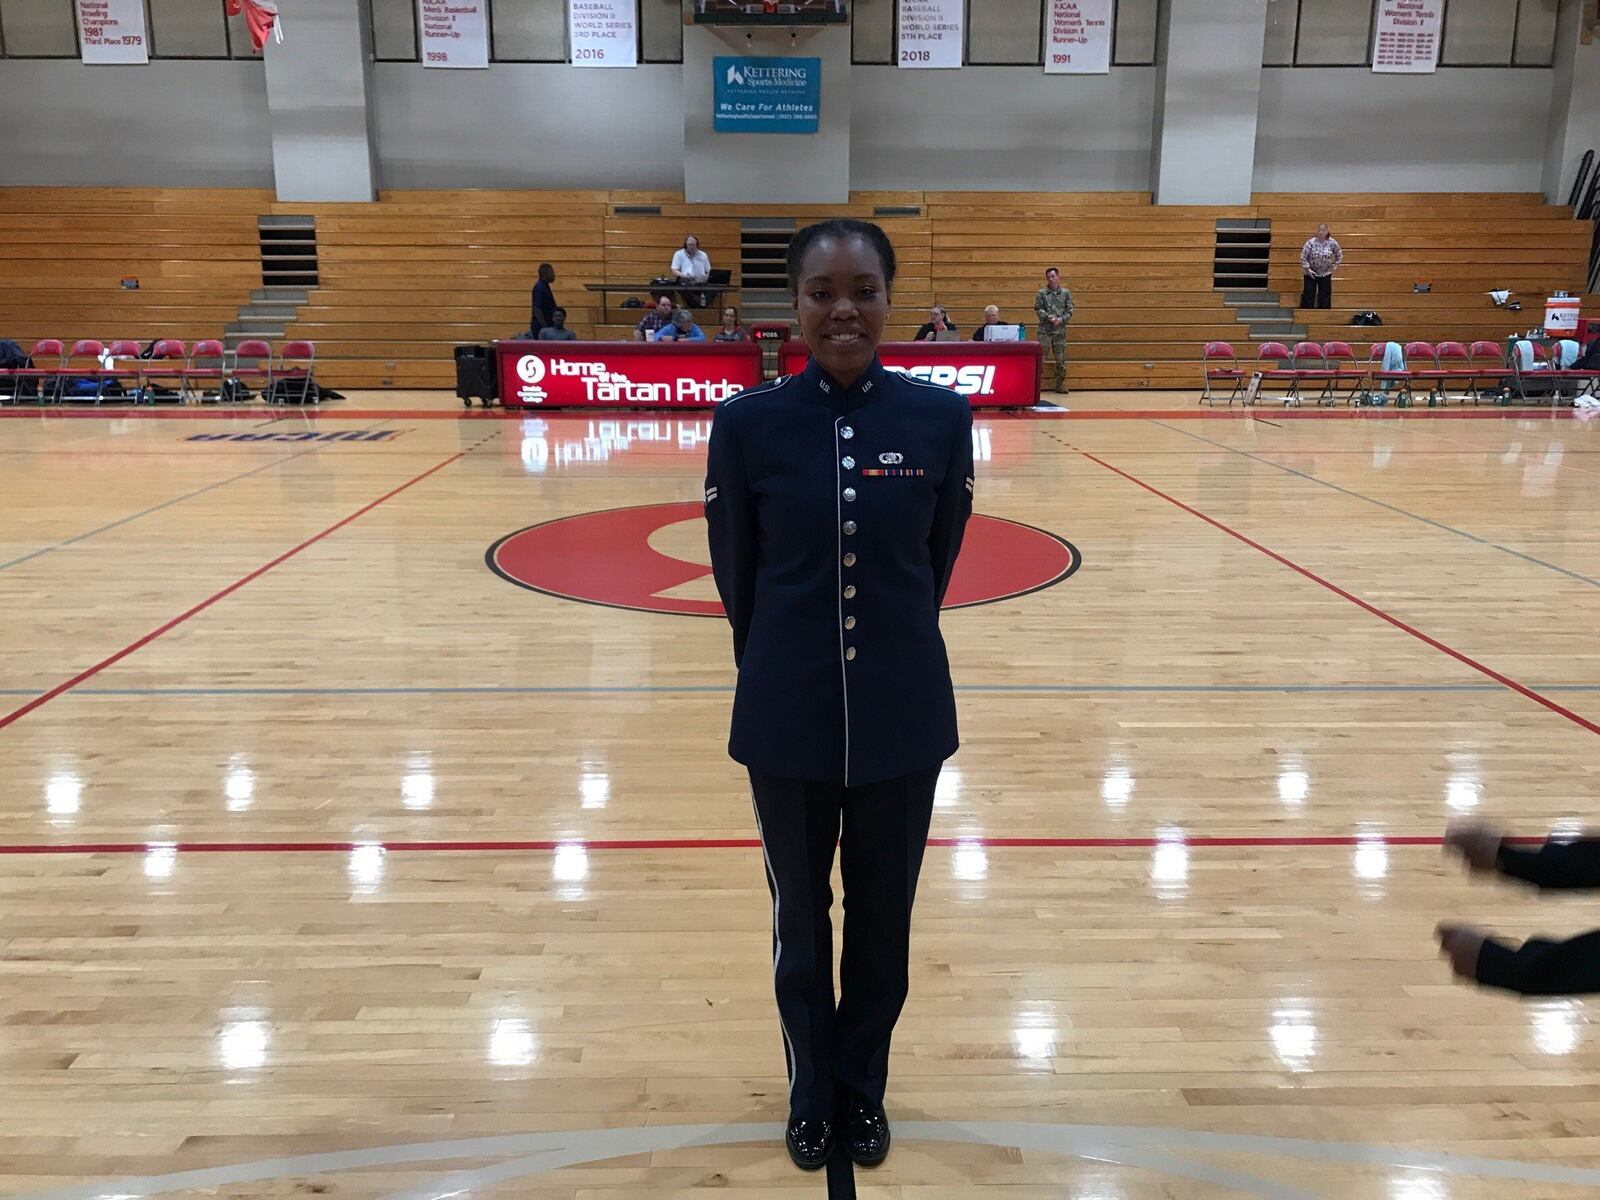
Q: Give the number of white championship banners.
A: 6